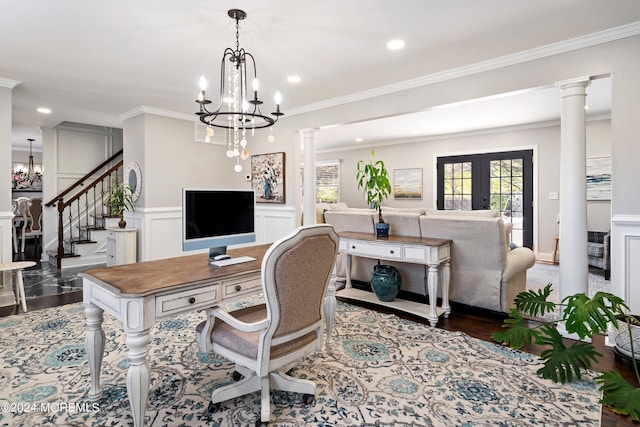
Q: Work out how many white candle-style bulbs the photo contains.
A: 5